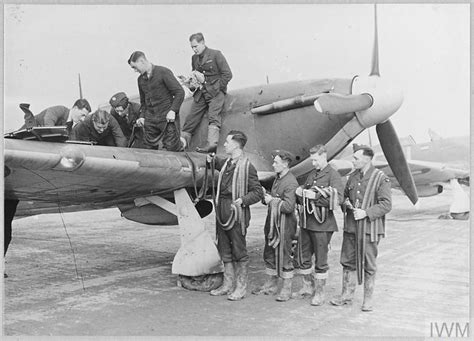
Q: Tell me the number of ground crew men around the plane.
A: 9